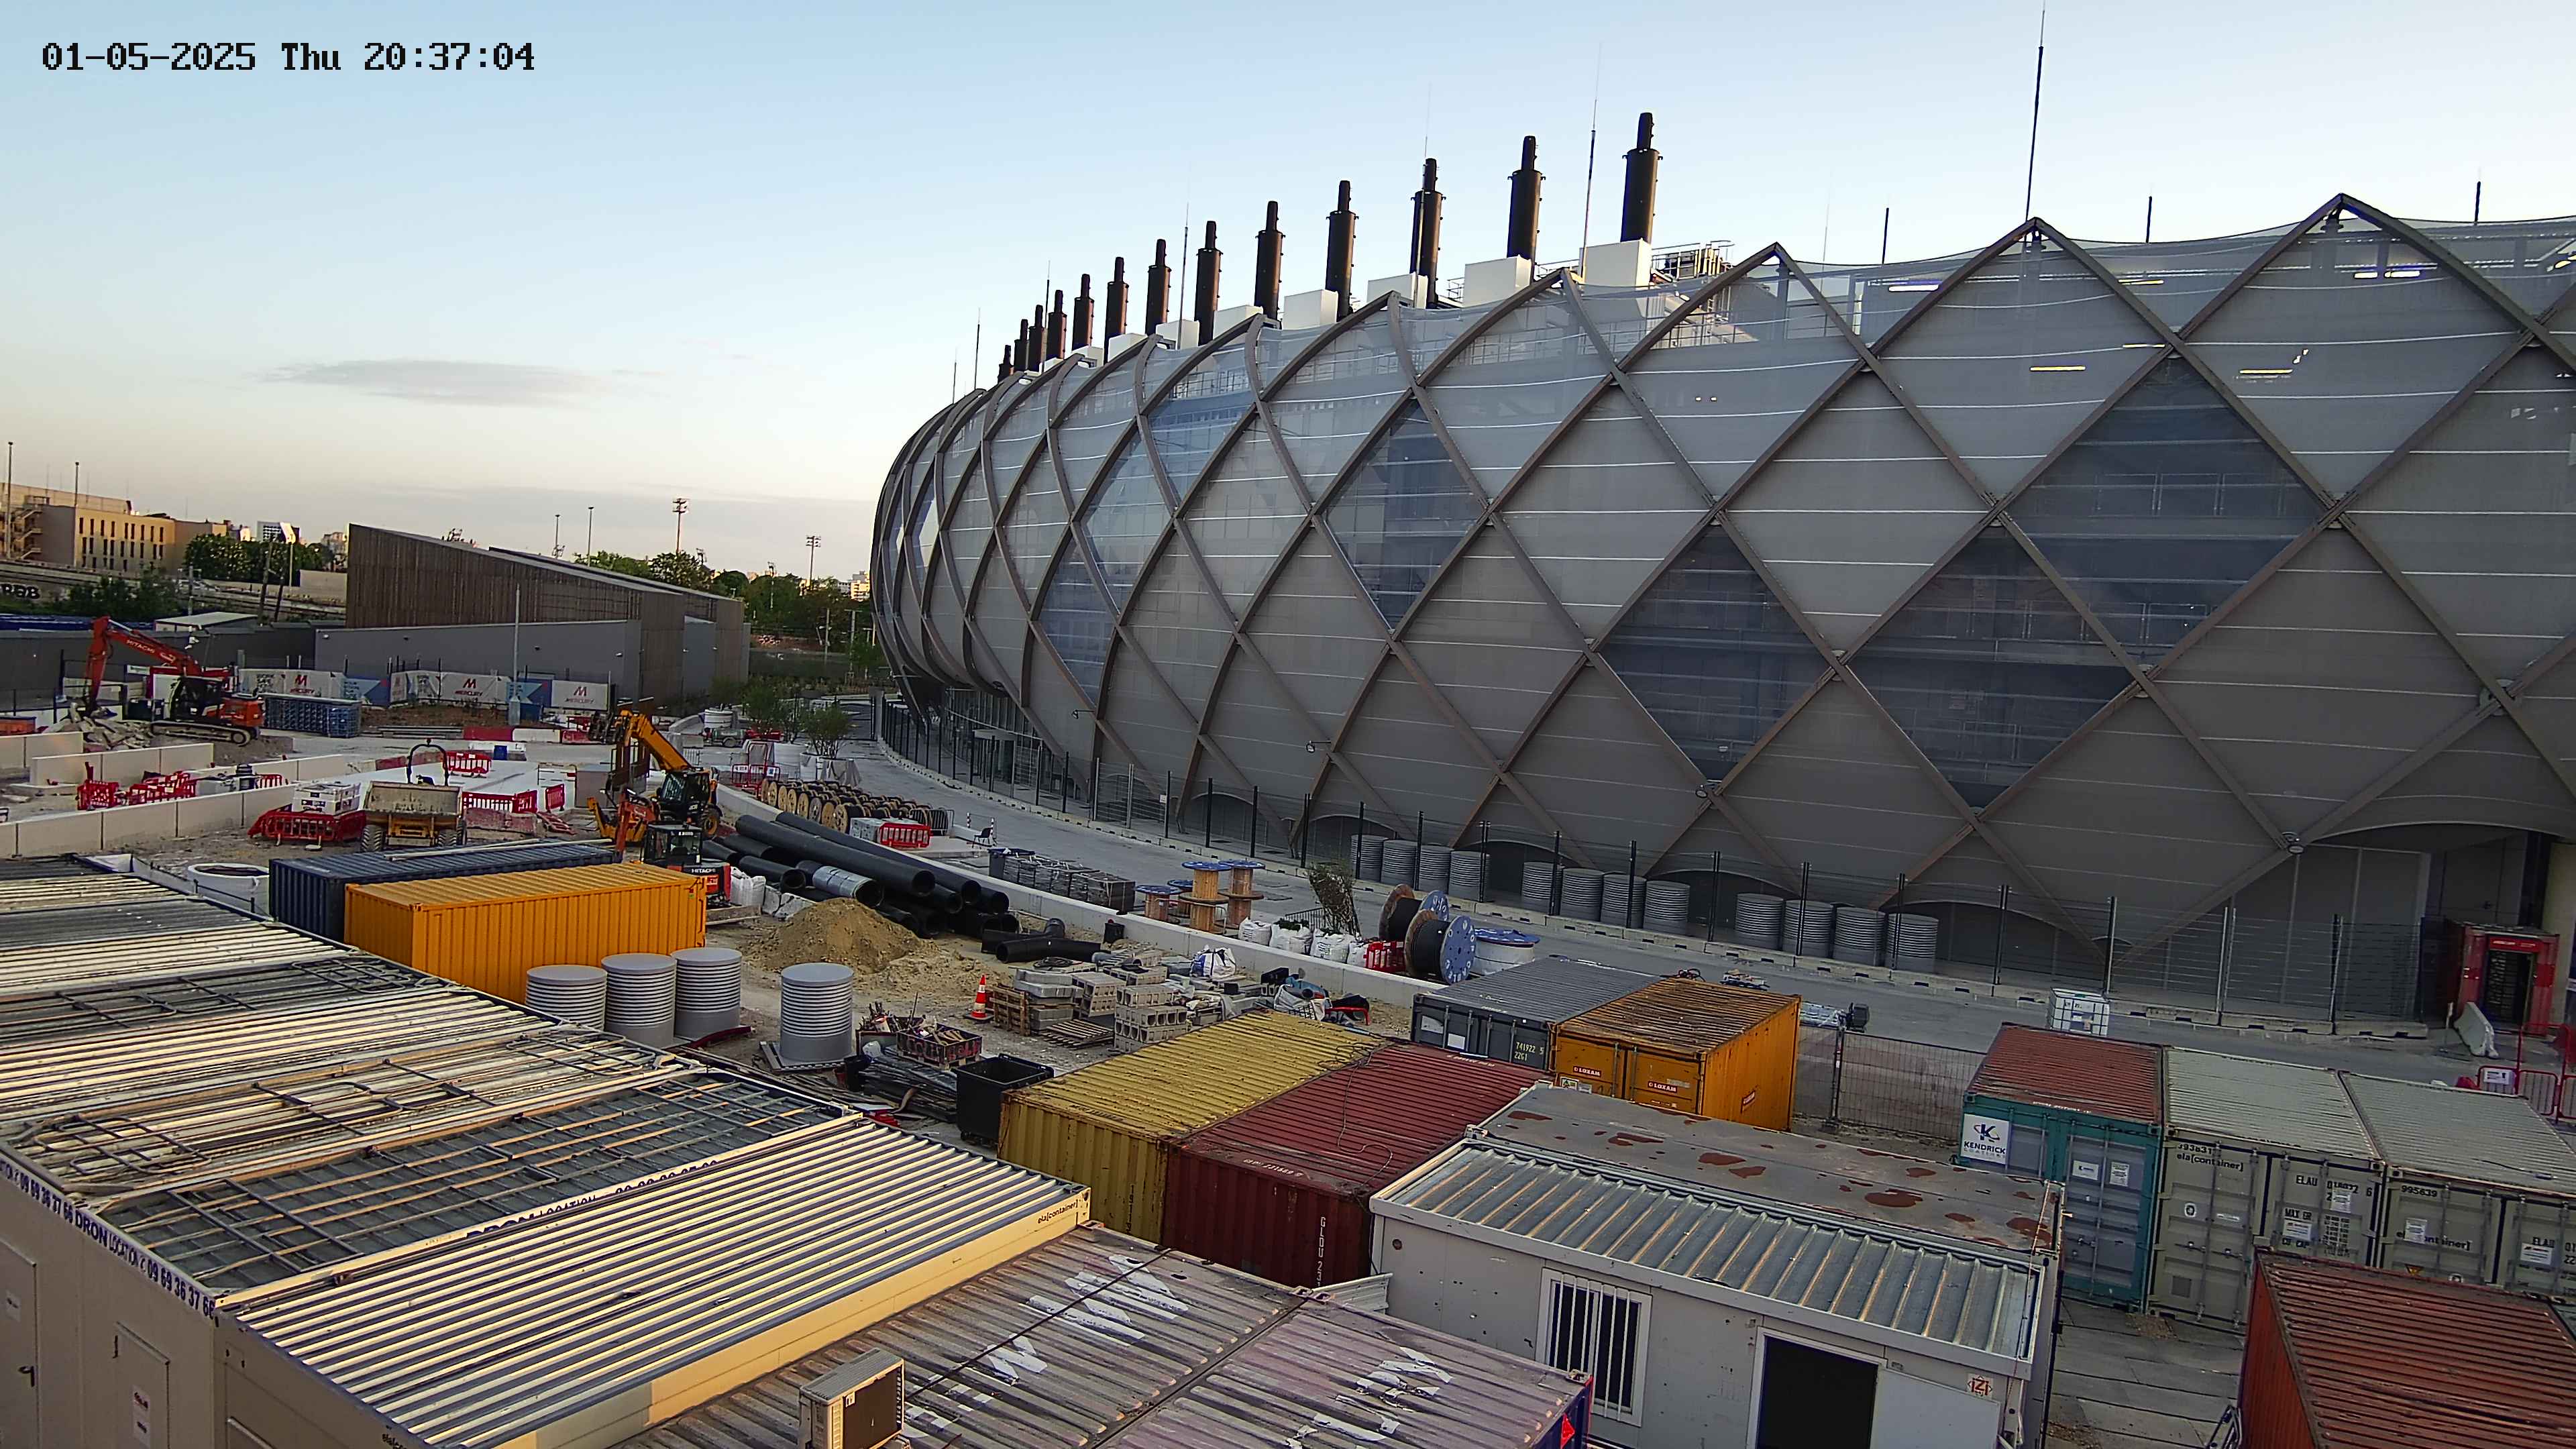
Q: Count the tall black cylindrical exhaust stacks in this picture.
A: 13